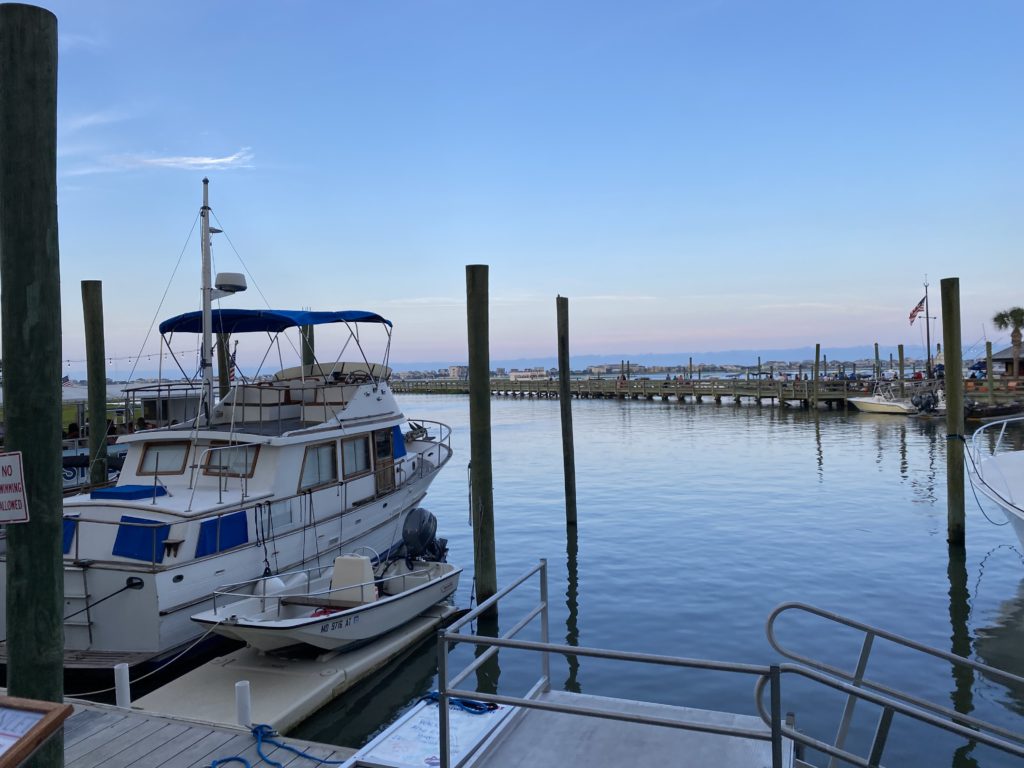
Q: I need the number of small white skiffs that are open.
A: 1